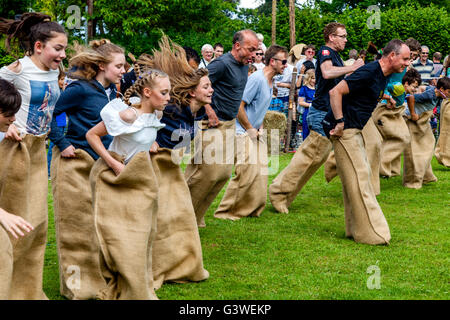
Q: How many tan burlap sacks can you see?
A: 13